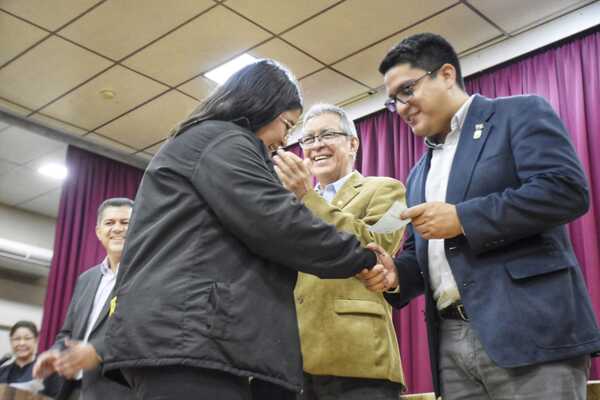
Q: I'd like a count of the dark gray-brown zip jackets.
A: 1